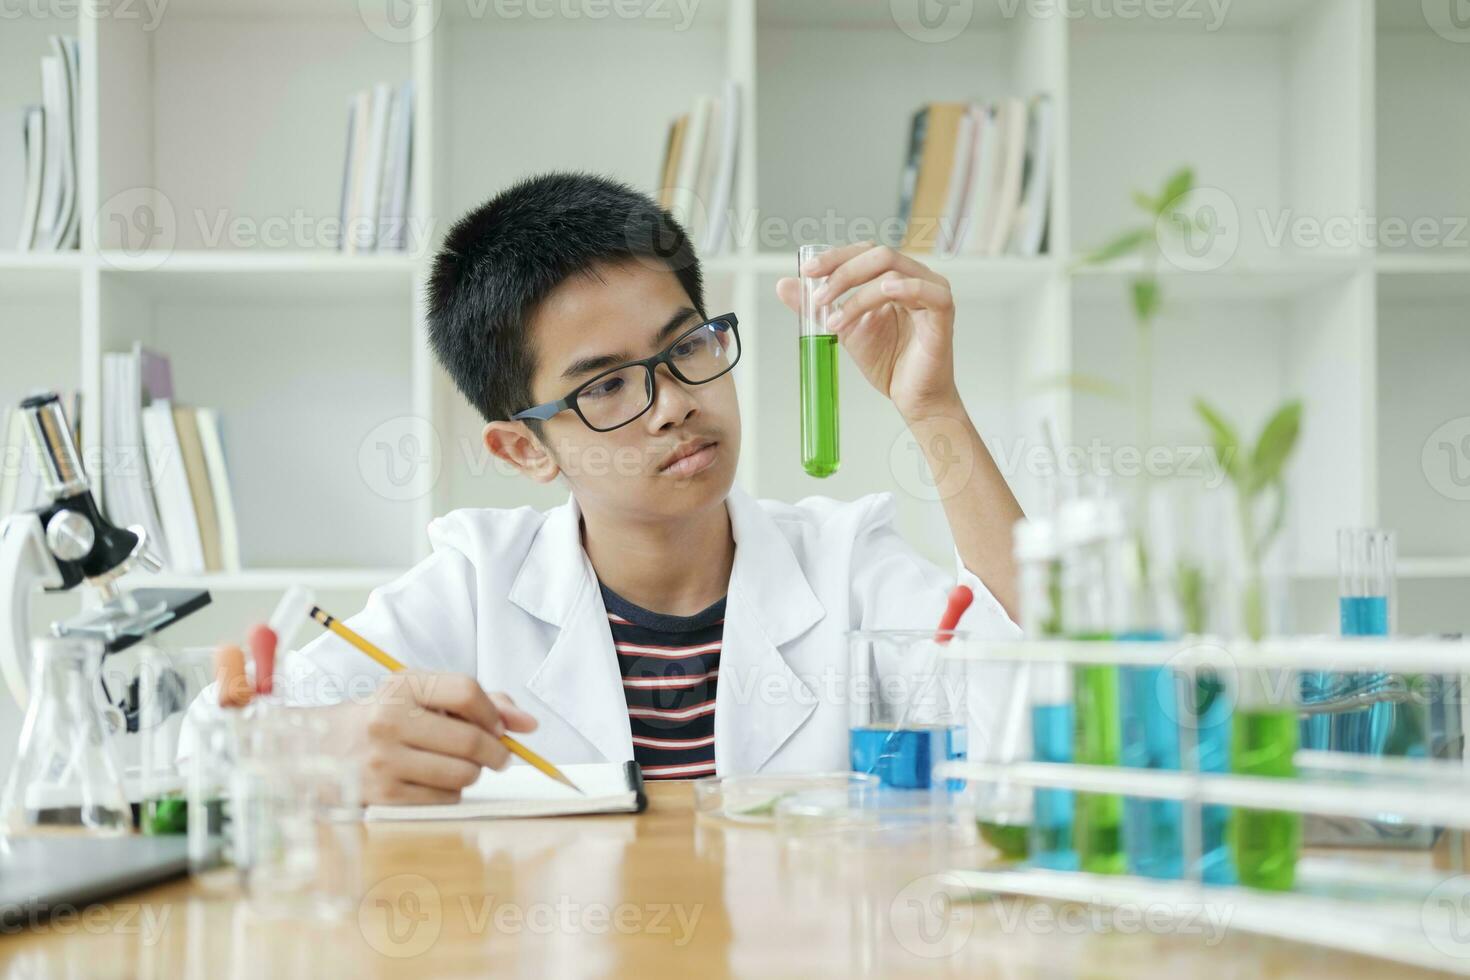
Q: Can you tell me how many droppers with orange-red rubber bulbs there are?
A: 3